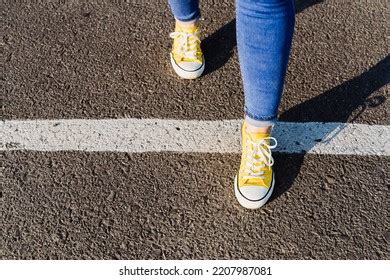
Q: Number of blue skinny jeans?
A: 1